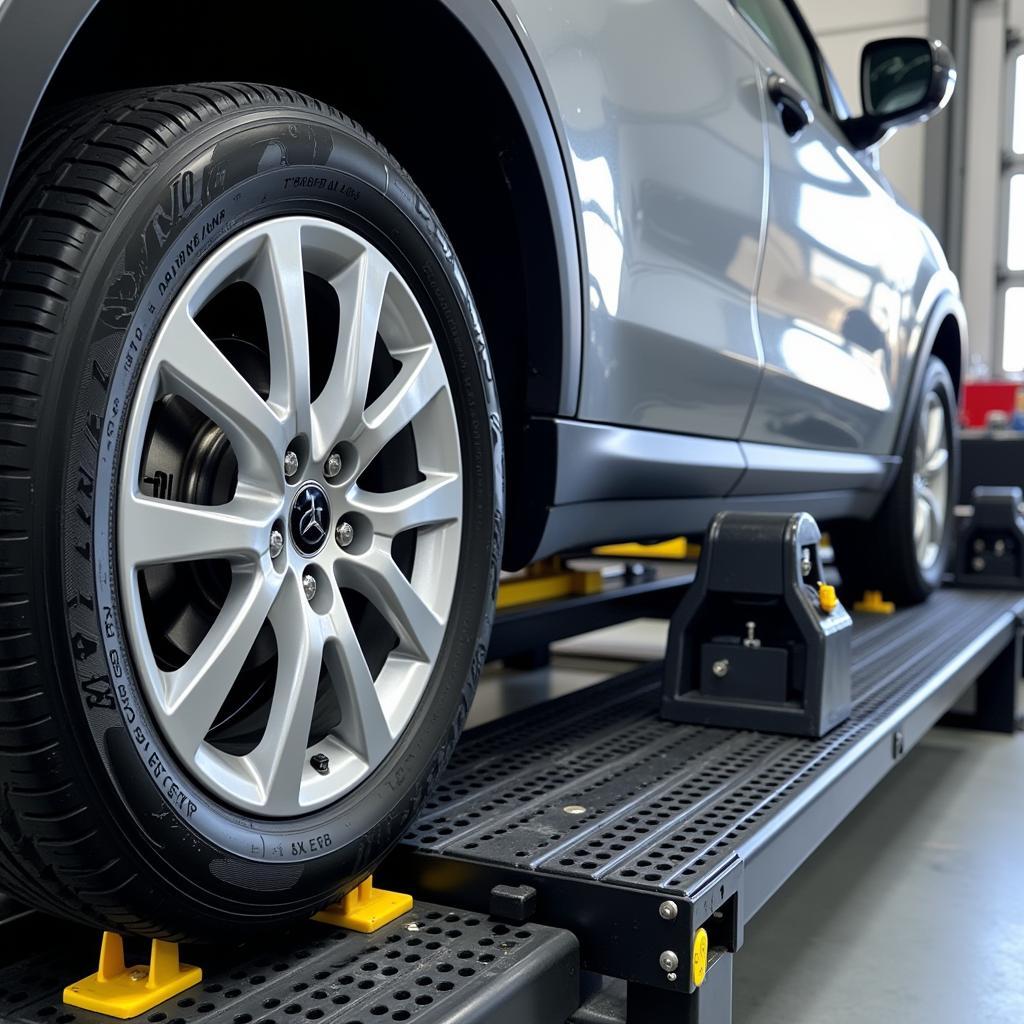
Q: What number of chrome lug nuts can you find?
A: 5